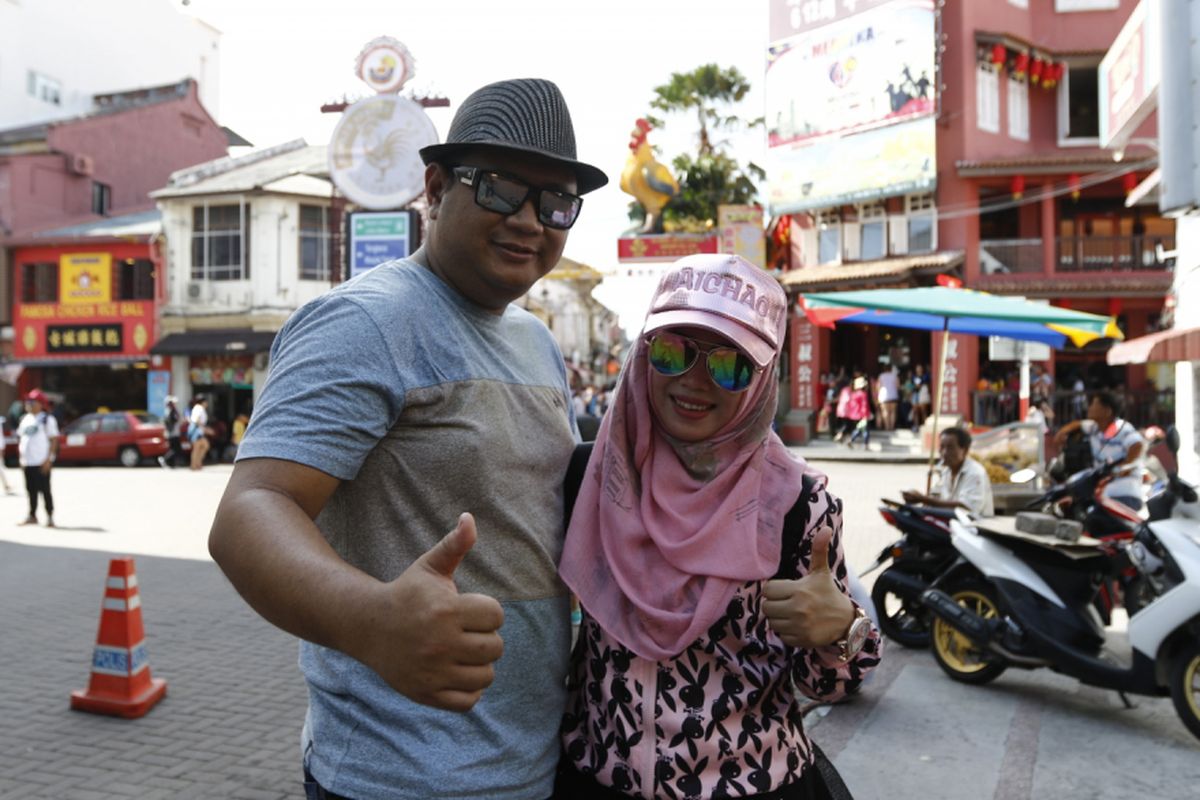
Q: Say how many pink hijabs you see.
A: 1